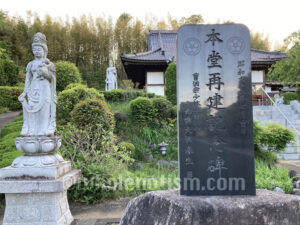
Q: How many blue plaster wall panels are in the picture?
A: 0